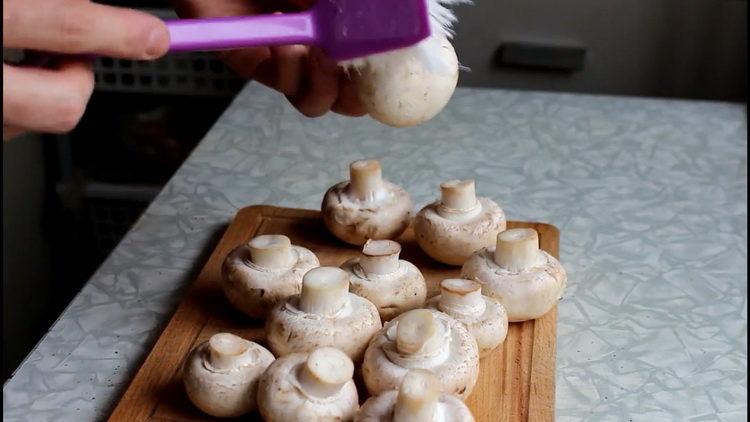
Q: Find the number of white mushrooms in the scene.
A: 12